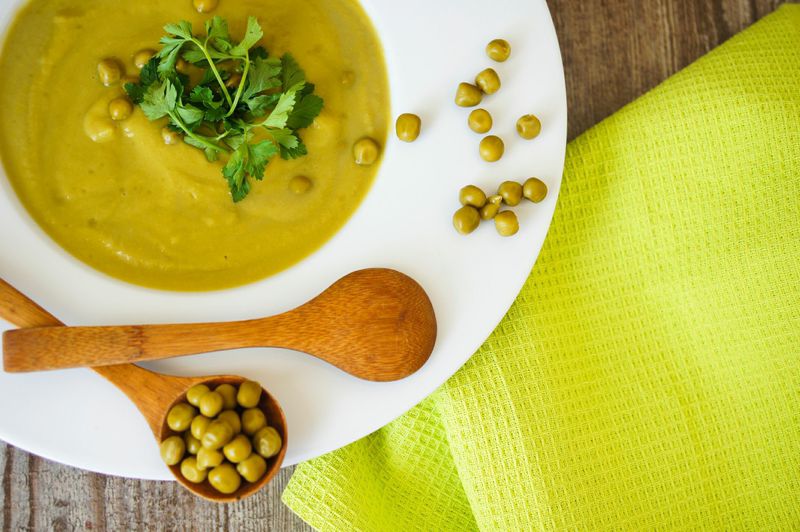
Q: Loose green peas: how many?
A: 13